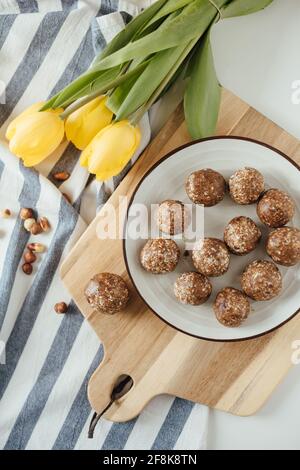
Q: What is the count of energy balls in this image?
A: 12